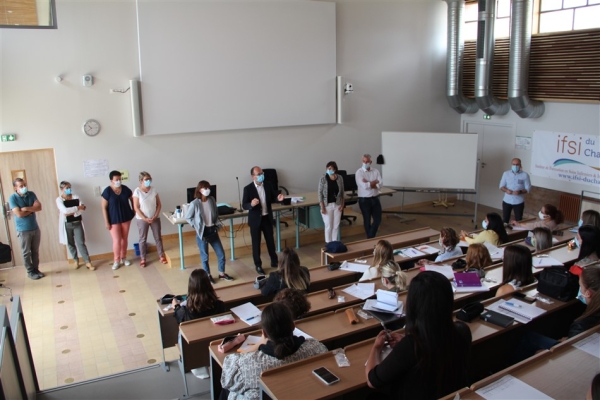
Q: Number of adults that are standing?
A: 9